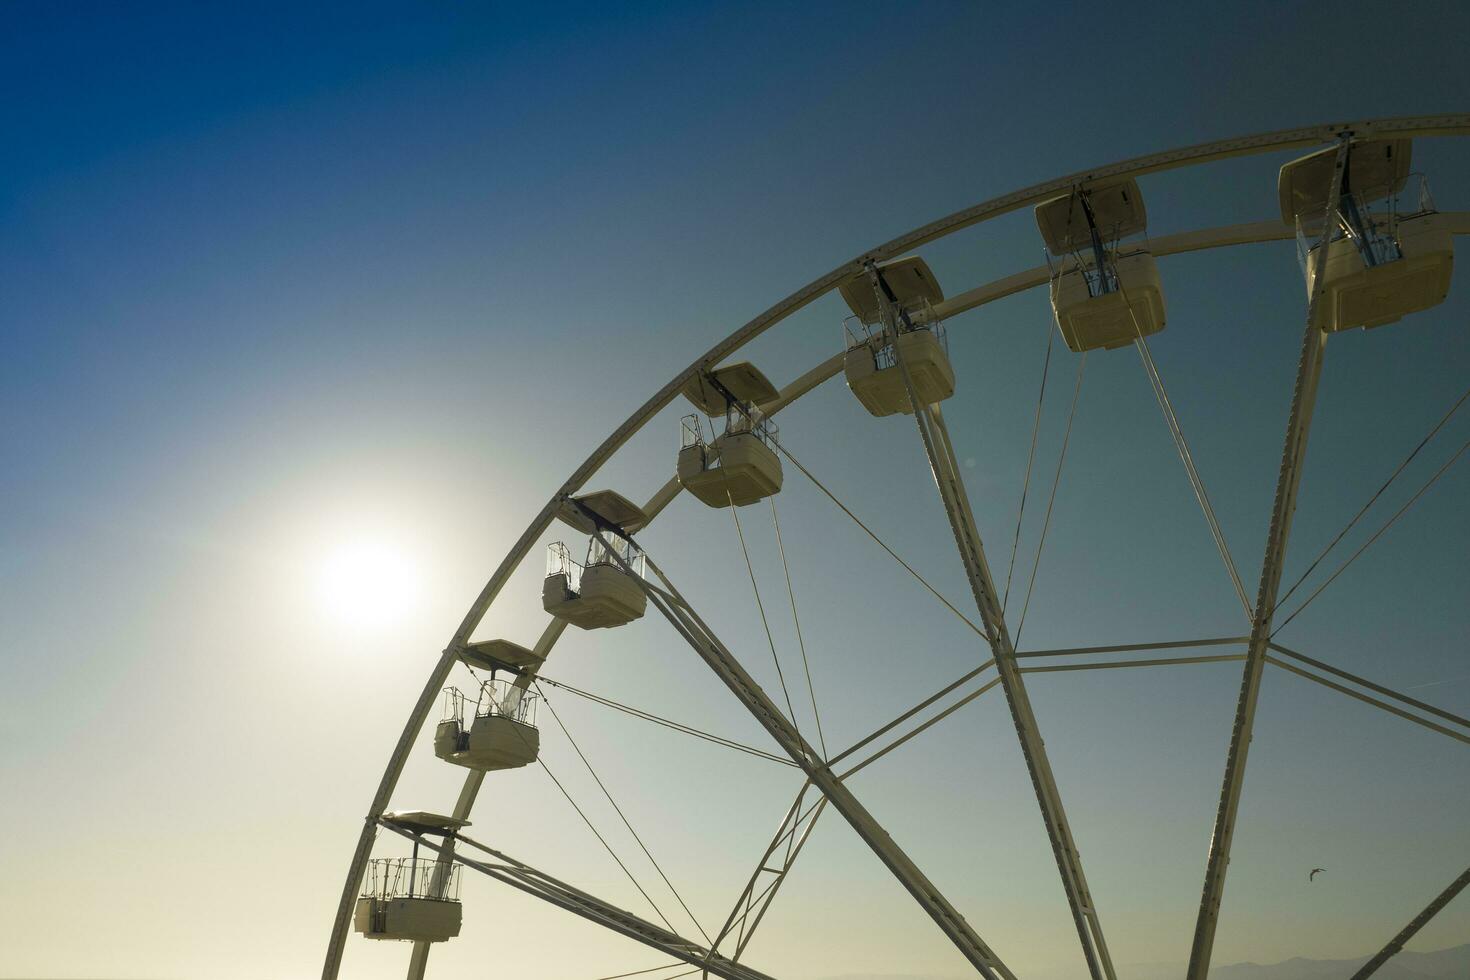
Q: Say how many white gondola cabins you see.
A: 7